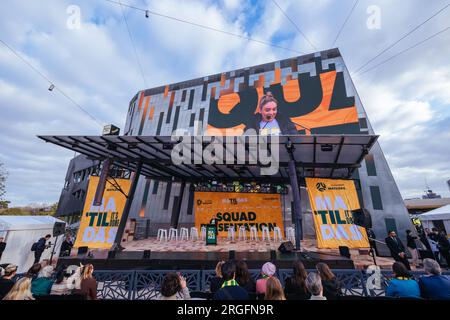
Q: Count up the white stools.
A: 11